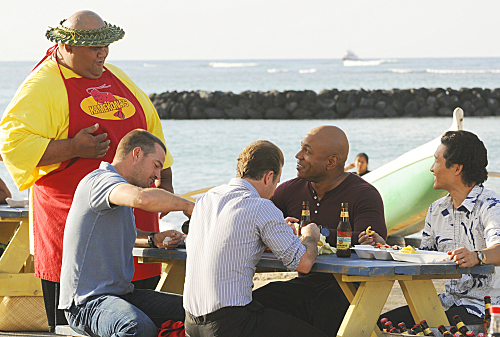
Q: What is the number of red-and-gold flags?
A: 0